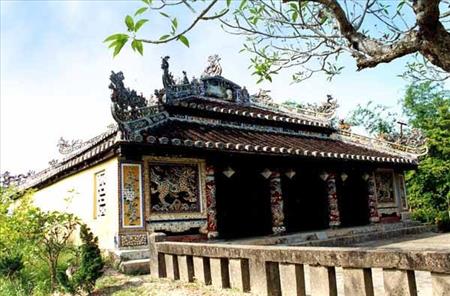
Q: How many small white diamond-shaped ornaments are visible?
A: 6